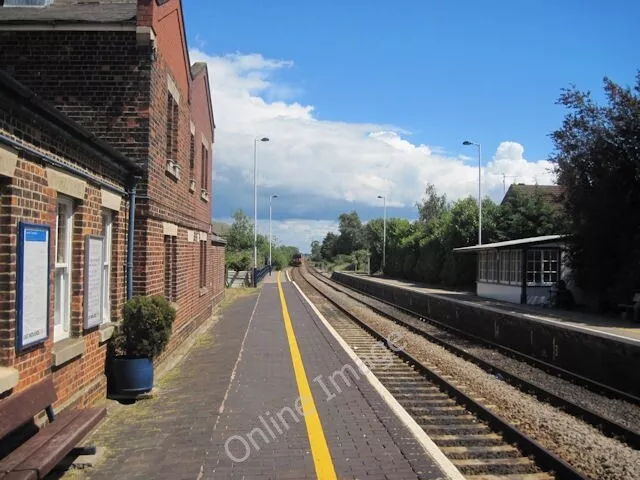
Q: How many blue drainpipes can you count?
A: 1